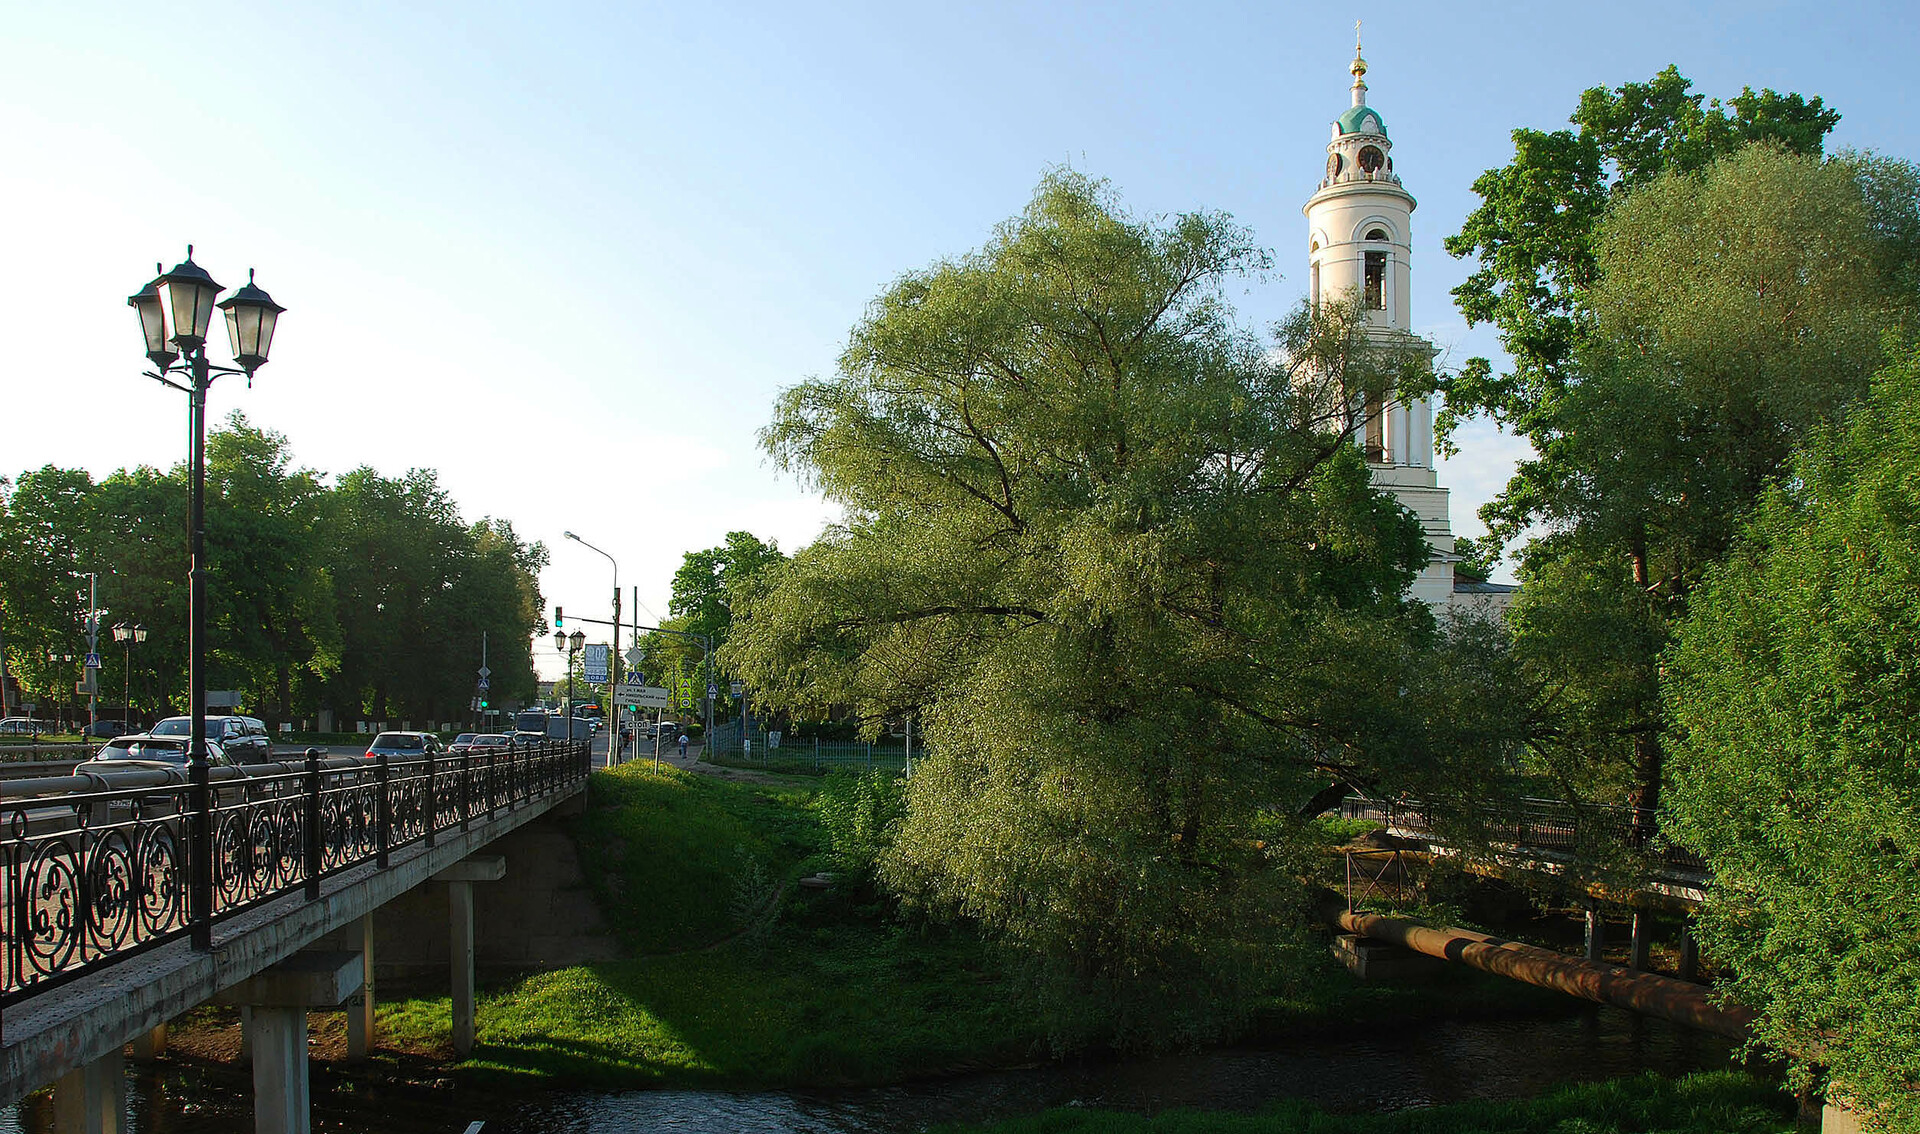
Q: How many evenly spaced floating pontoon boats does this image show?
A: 0